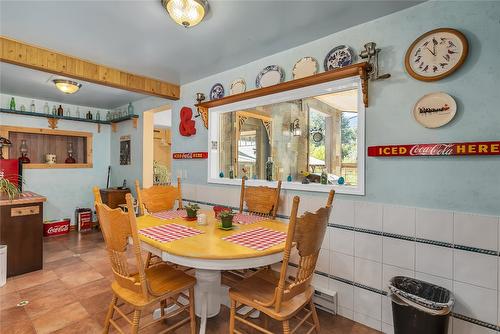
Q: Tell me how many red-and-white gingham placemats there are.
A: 4